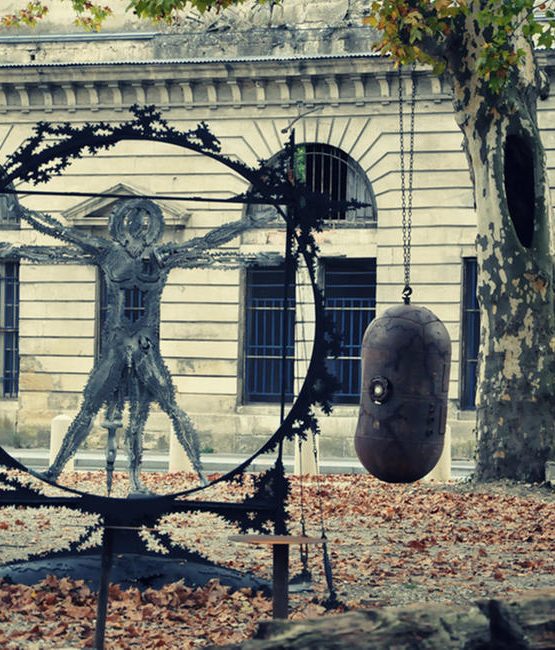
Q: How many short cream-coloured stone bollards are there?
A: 4